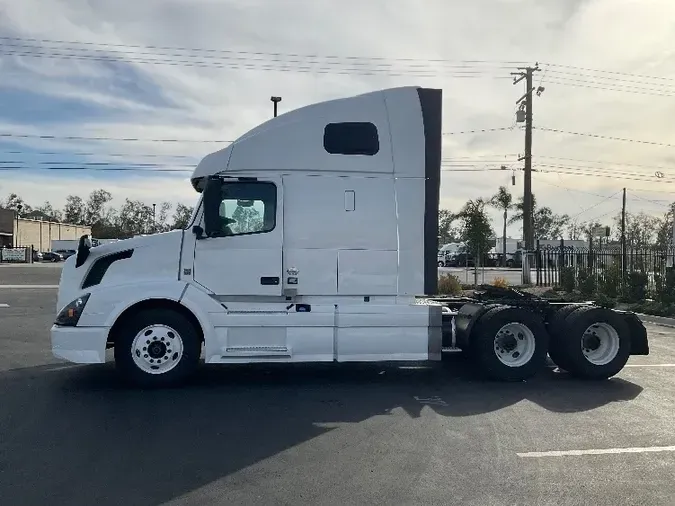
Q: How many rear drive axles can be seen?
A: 2